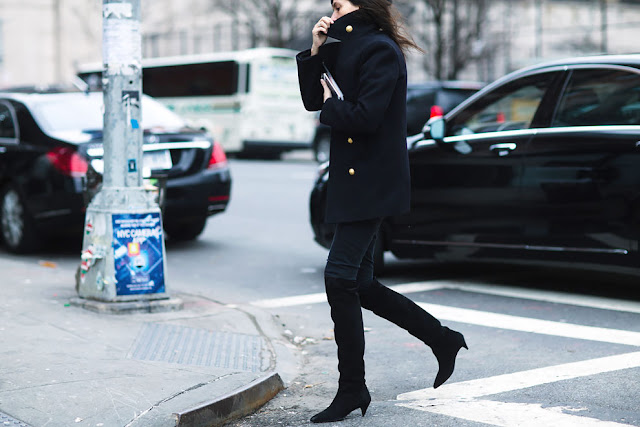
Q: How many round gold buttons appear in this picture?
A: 3